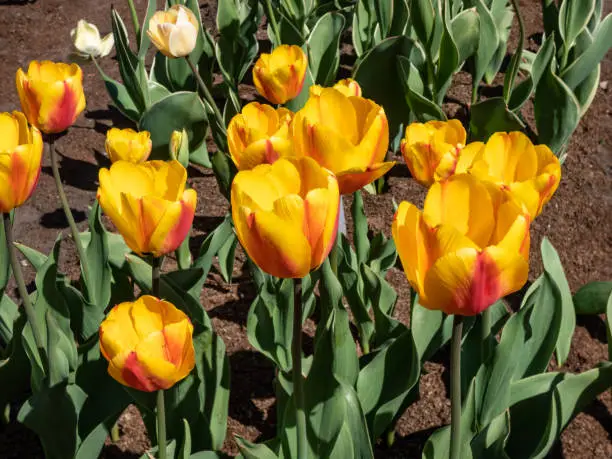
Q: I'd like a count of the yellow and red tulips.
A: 13